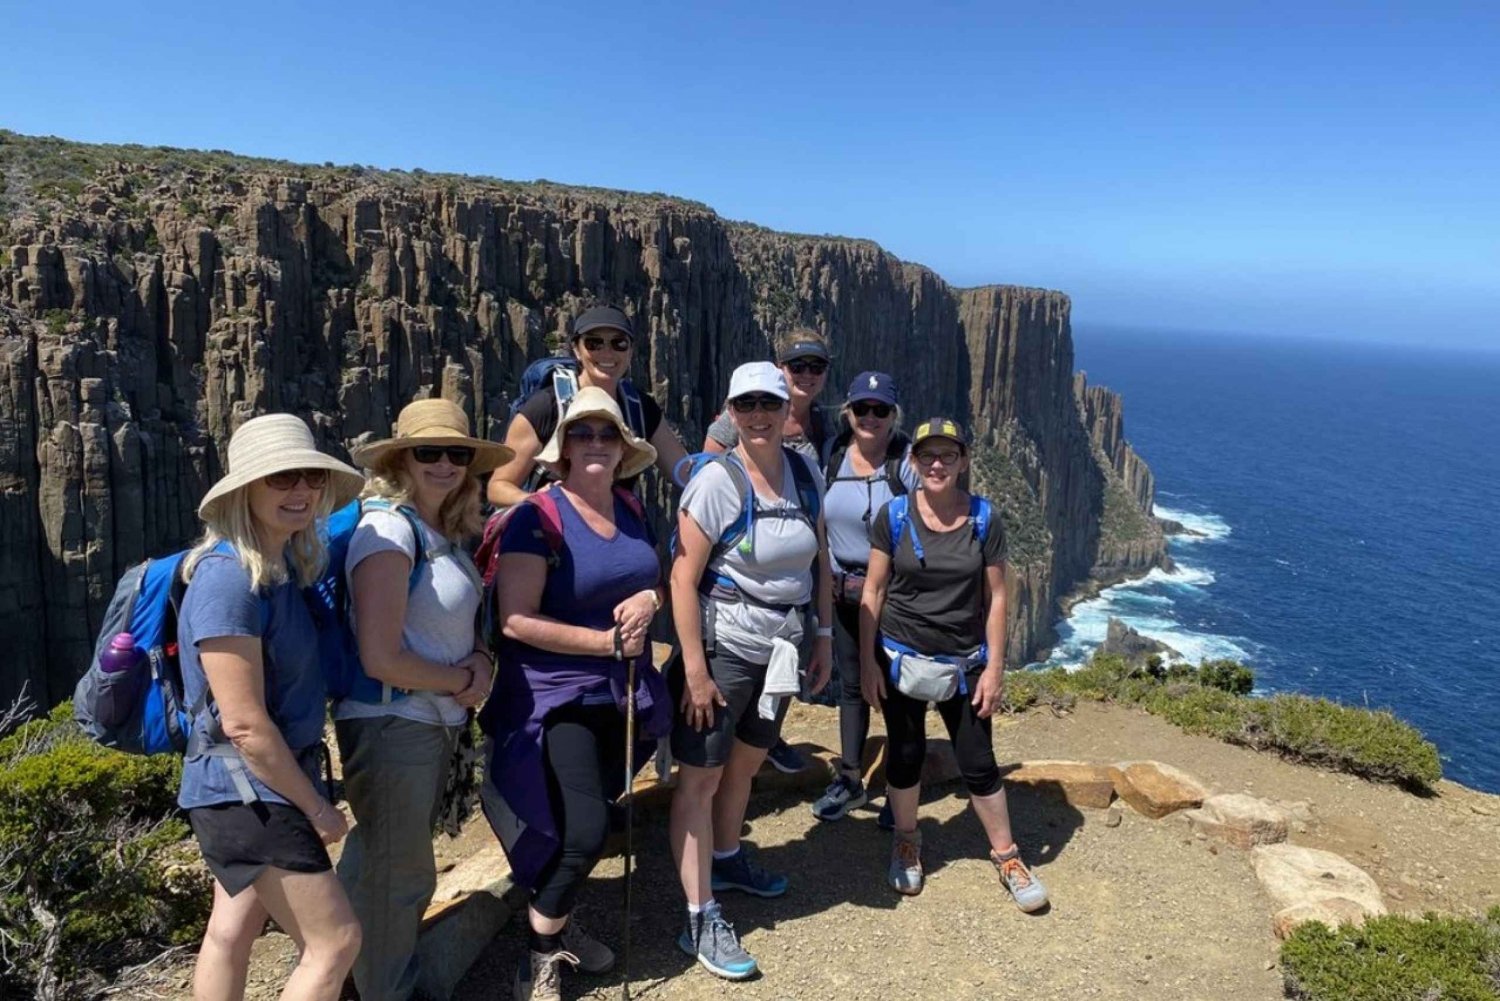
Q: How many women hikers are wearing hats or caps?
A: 8